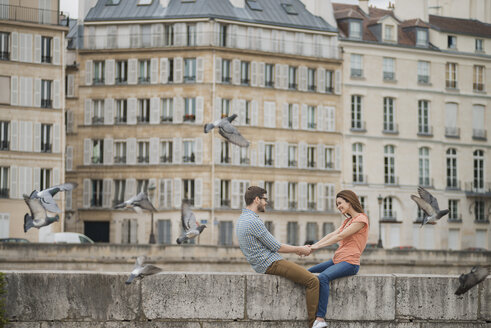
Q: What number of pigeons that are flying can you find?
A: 8